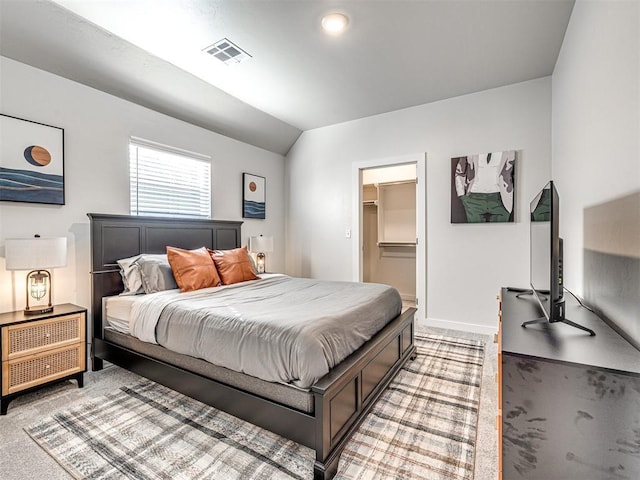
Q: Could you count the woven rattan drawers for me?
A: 2